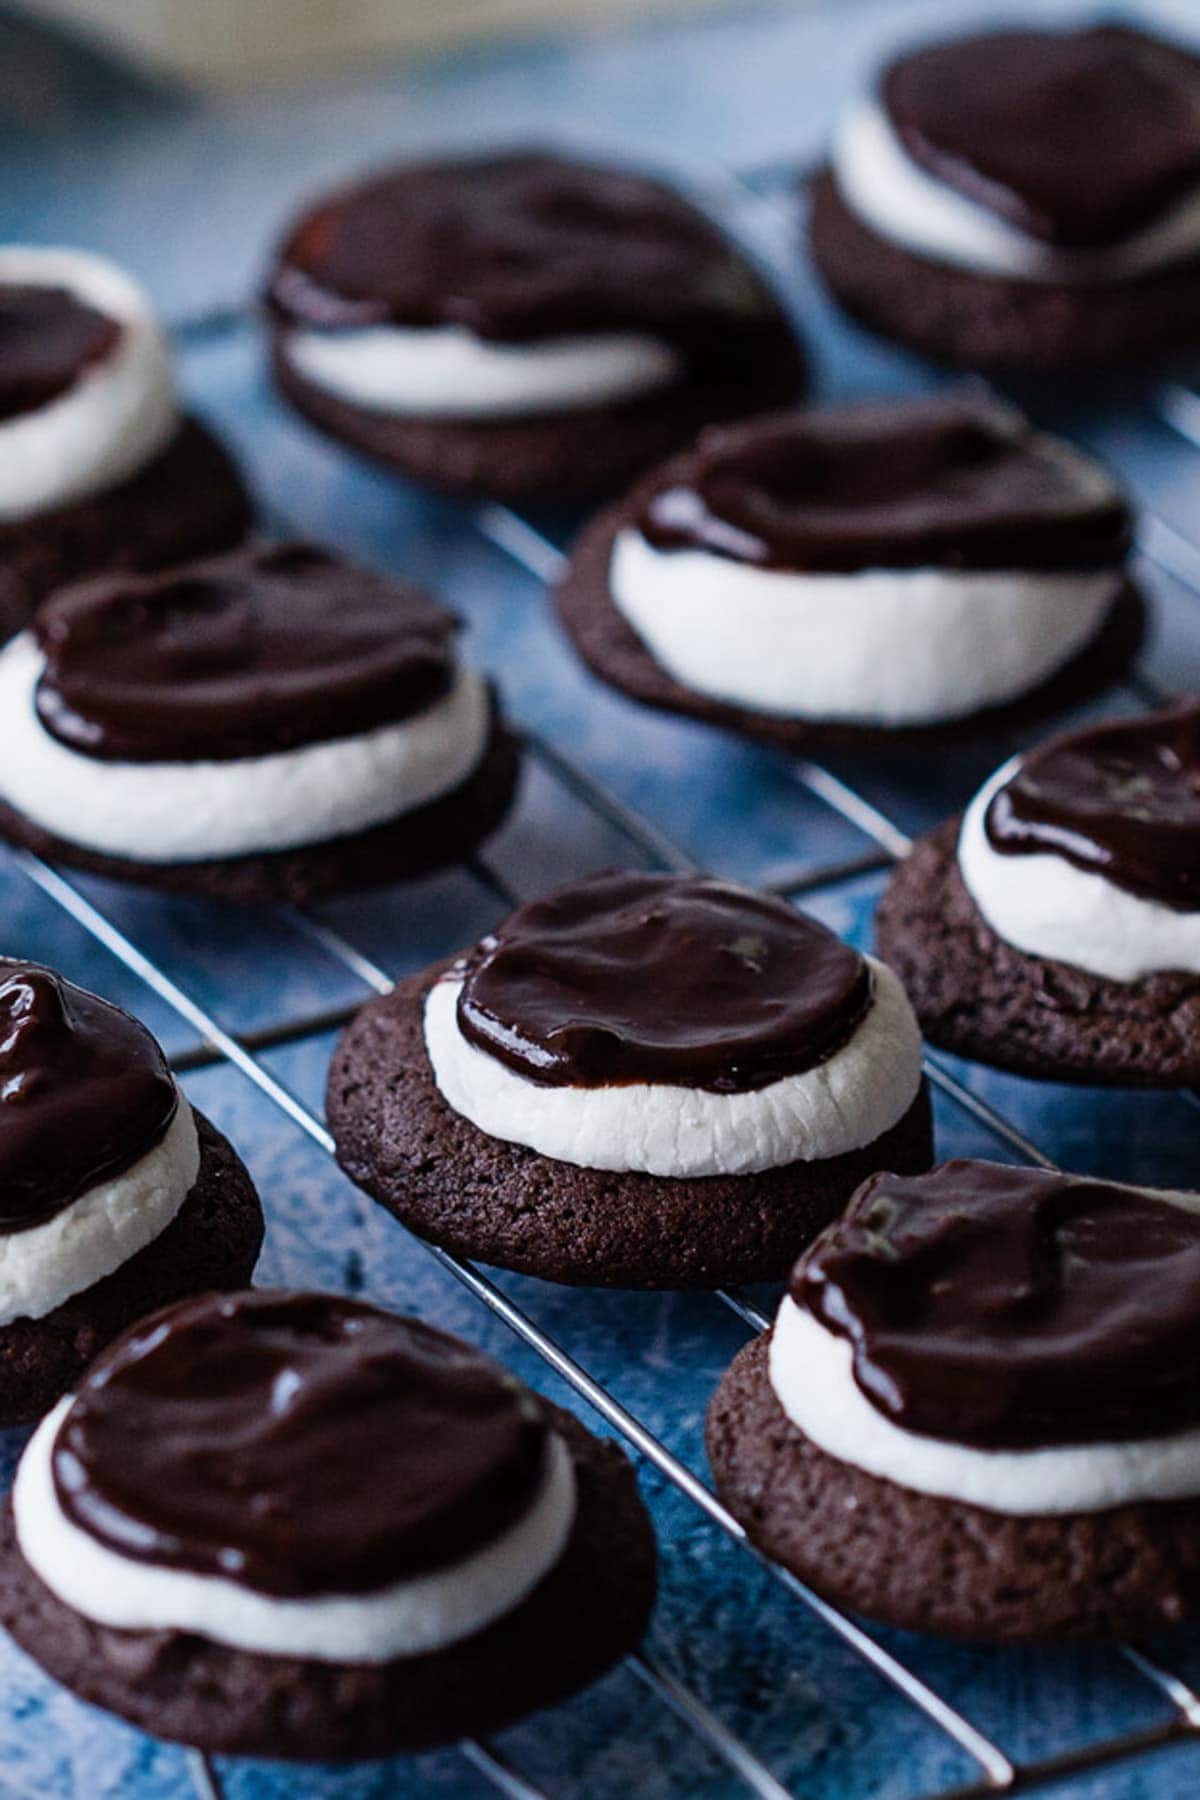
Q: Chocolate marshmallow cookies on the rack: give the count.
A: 10